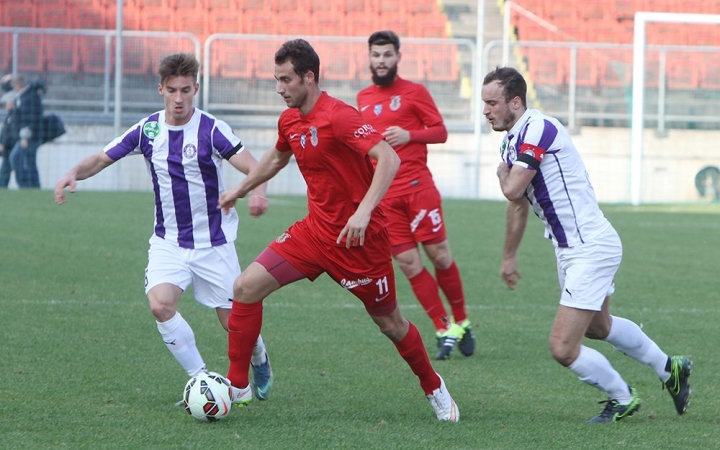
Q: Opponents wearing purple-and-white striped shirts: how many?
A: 2